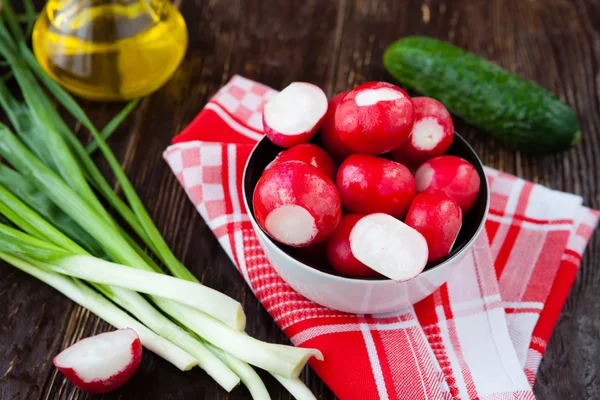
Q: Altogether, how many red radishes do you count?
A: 12